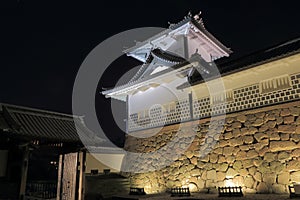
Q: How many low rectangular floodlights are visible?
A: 4